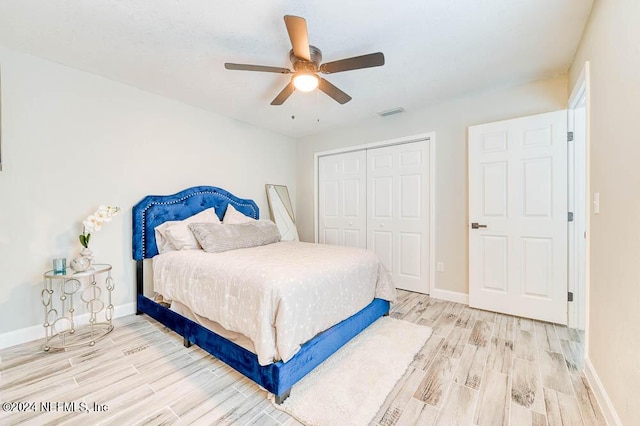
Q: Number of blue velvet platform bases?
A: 1